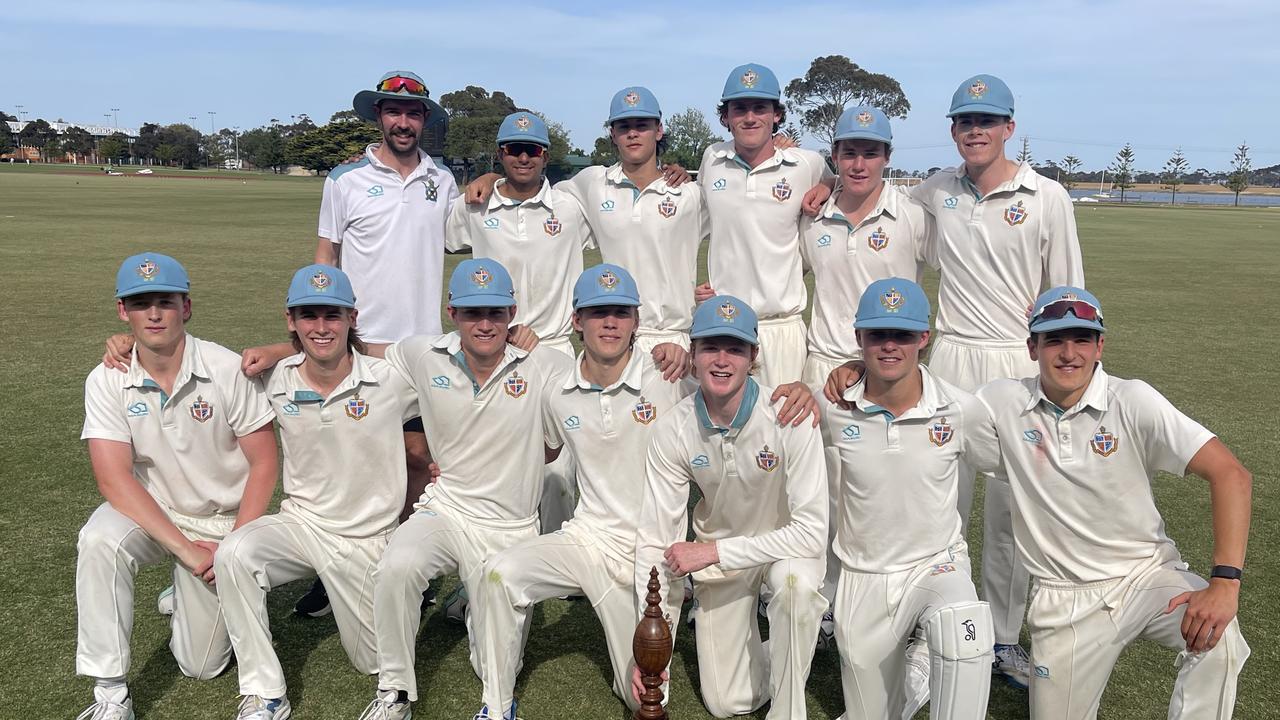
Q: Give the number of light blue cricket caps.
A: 12